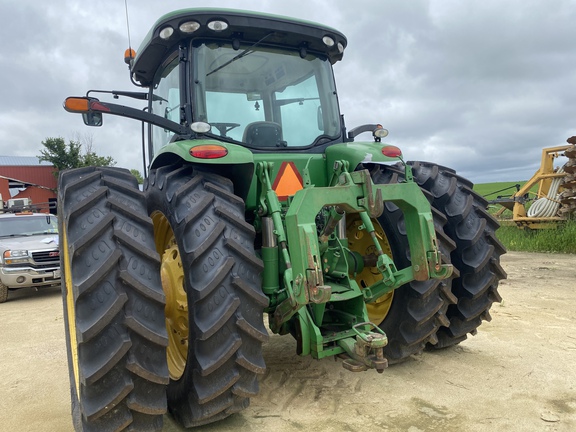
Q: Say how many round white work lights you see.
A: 7